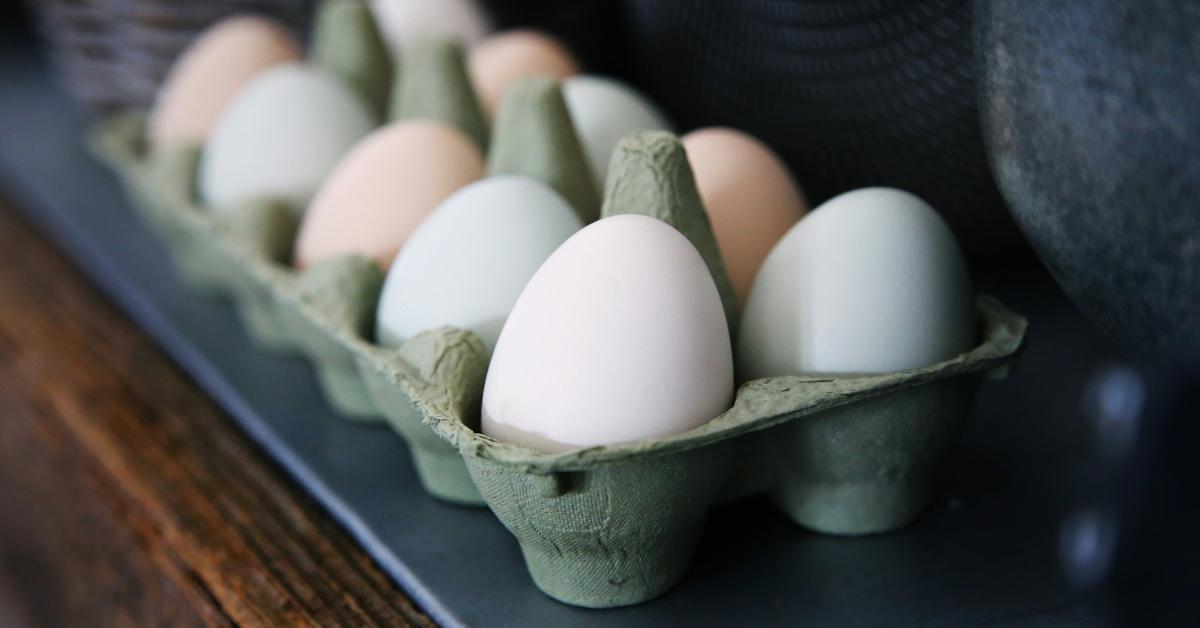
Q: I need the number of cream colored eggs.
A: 4